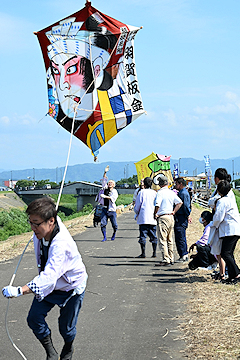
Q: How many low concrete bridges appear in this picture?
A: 1